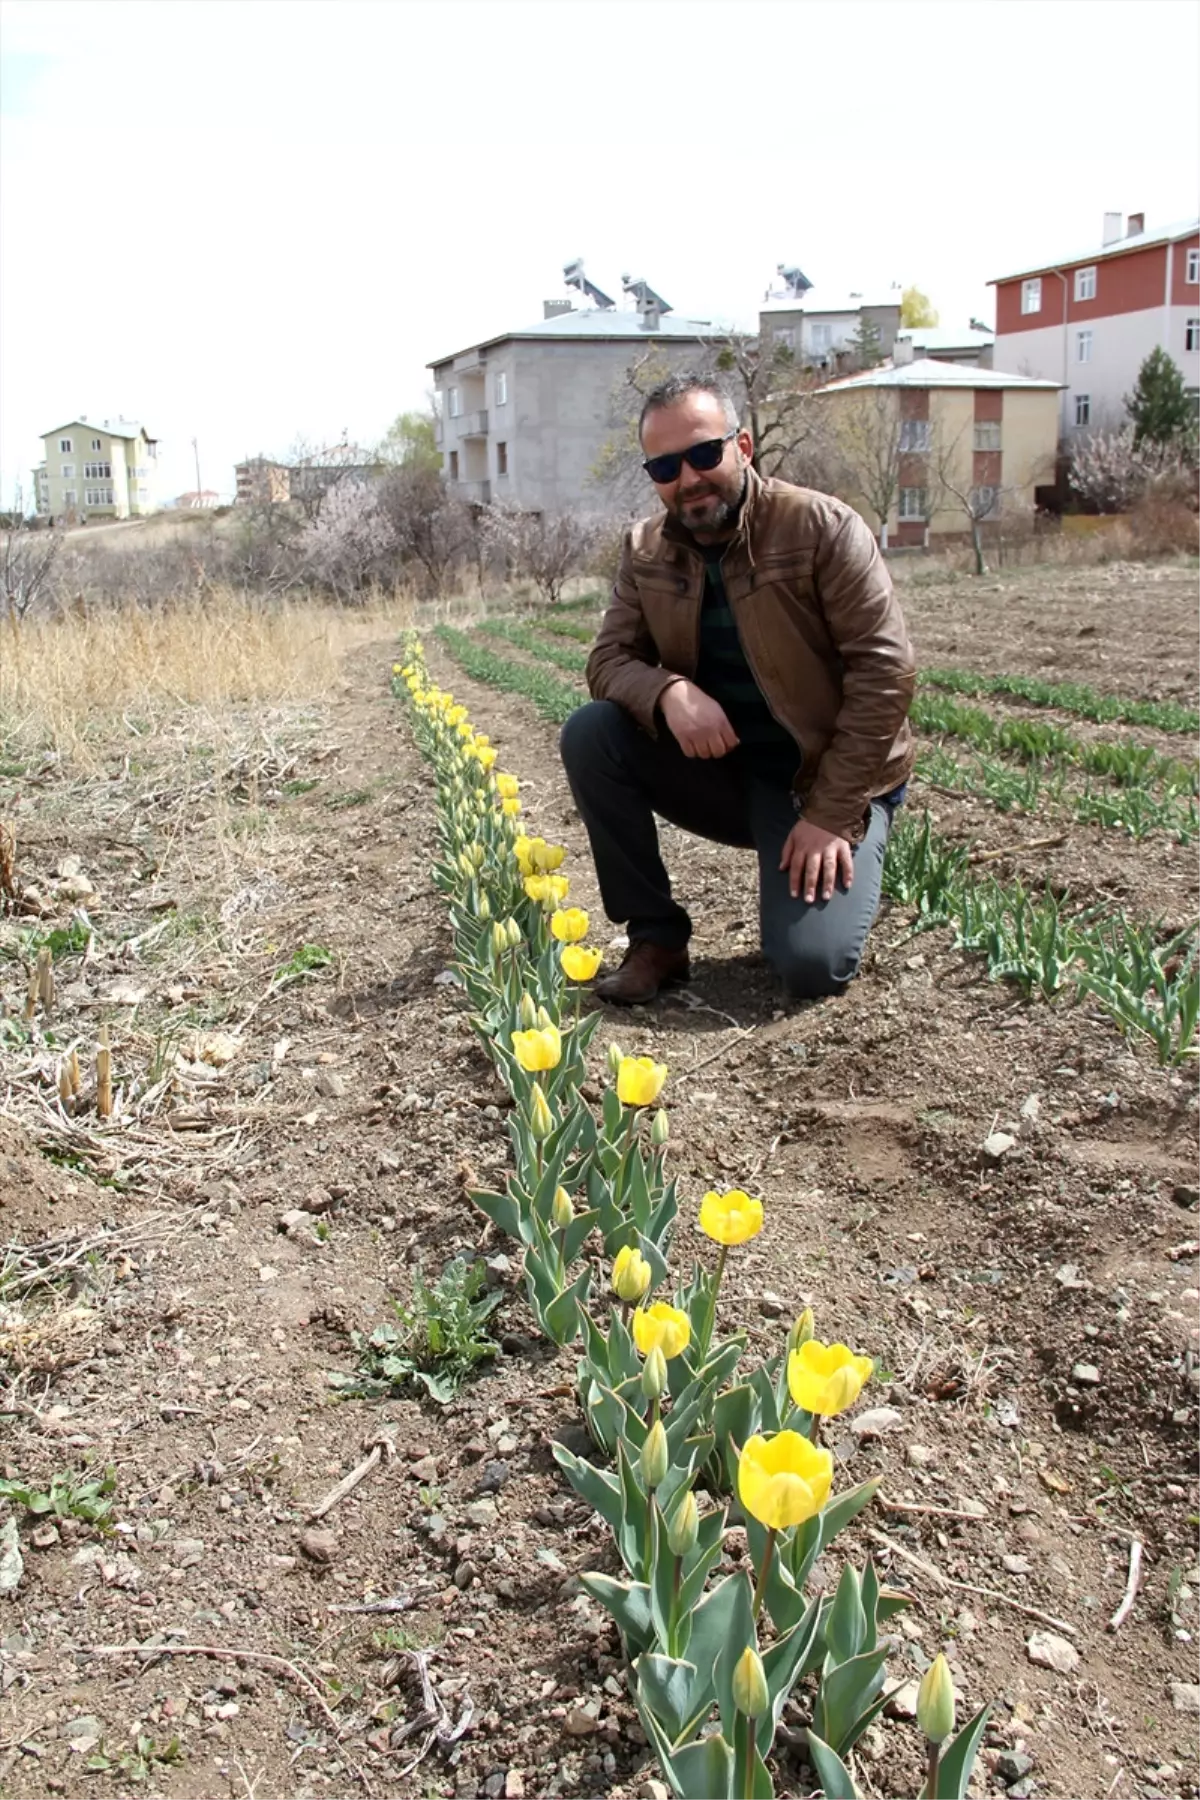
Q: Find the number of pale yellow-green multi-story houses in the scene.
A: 1